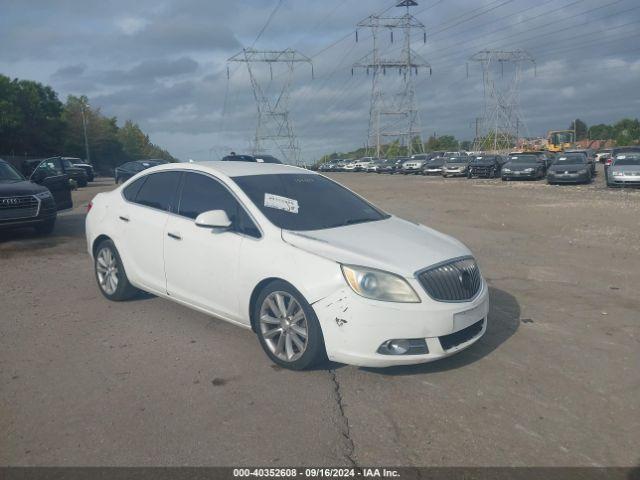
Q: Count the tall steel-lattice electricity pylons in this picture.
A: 3